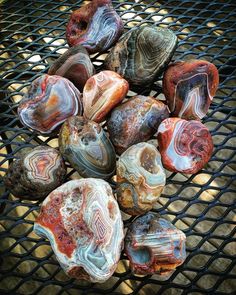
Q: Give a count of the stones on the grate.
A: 13